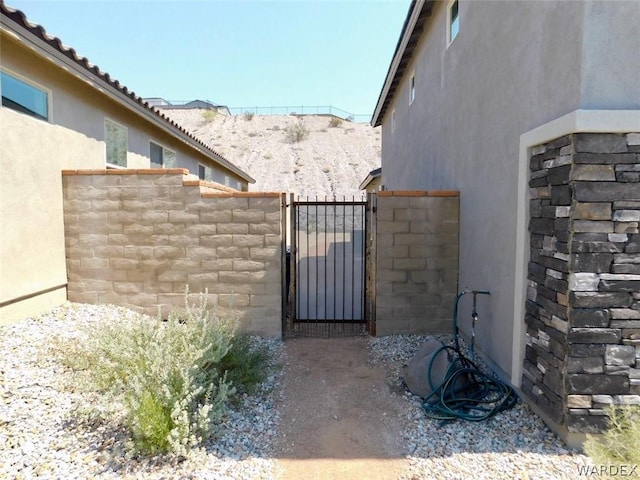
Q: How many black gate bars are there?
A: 8